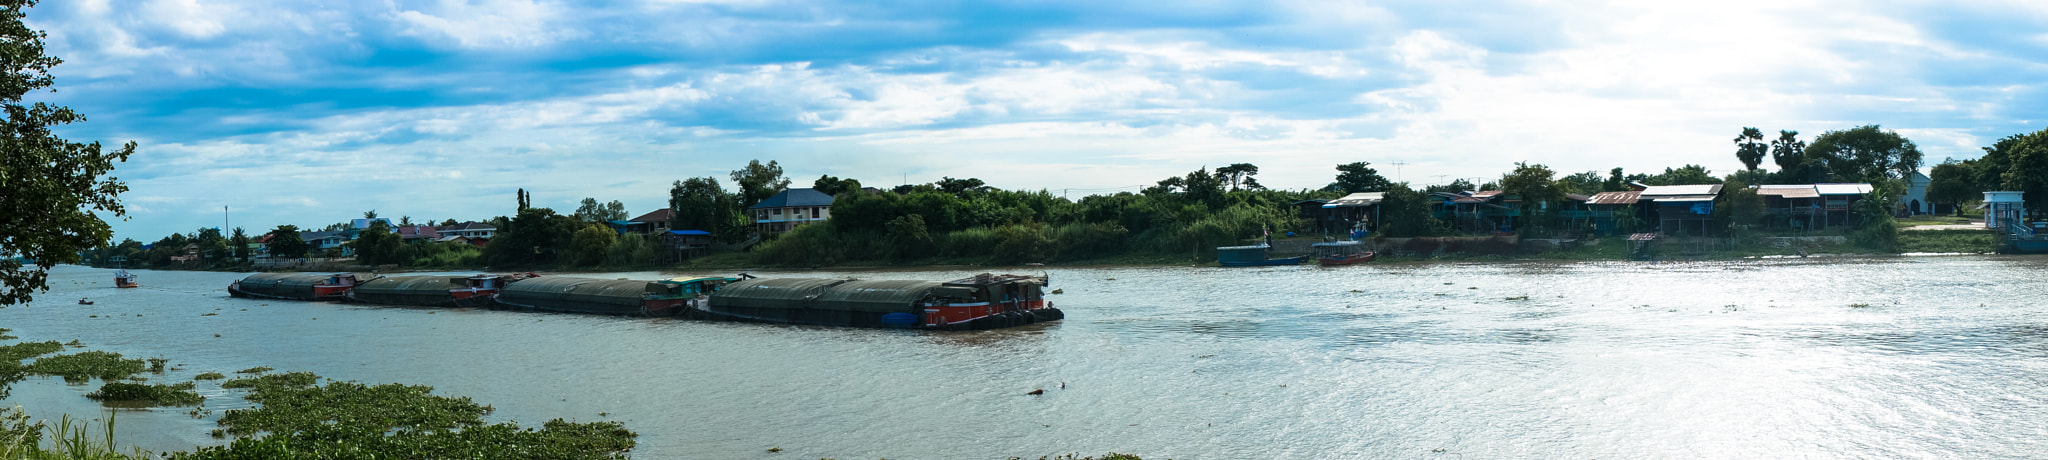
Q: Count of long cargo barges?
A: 4